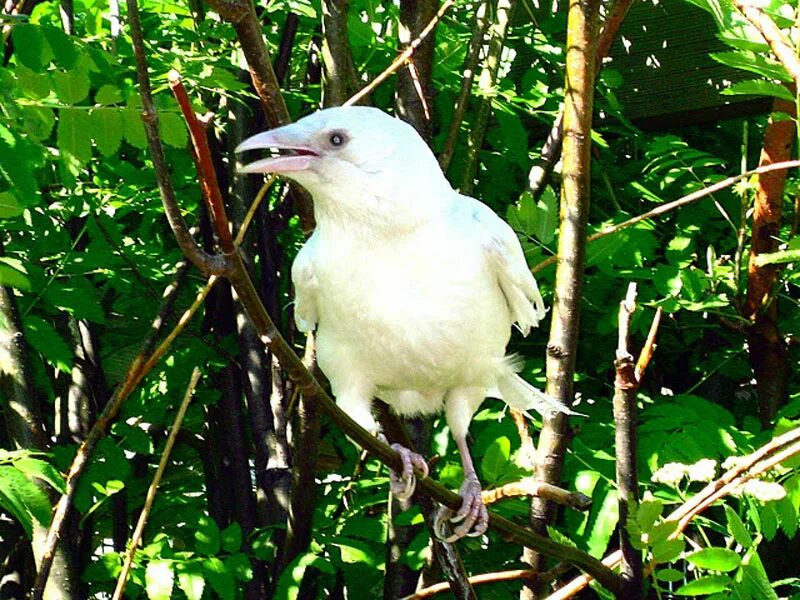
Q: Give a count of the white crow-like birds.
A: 1